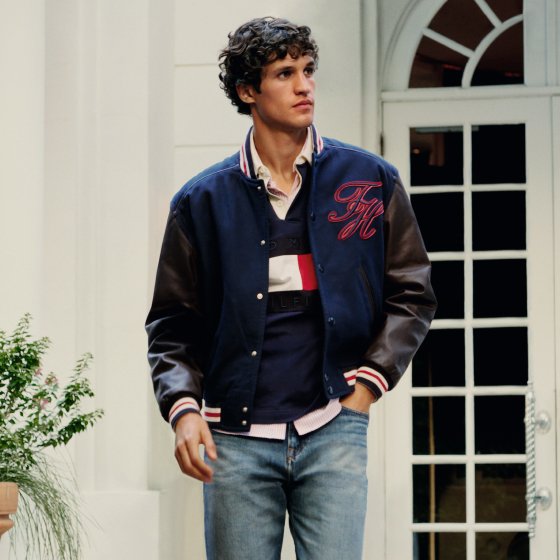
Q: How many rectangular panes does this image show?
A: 14